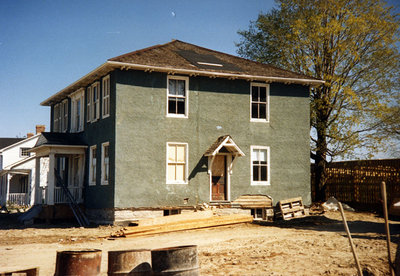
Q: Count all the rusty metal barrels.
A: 3